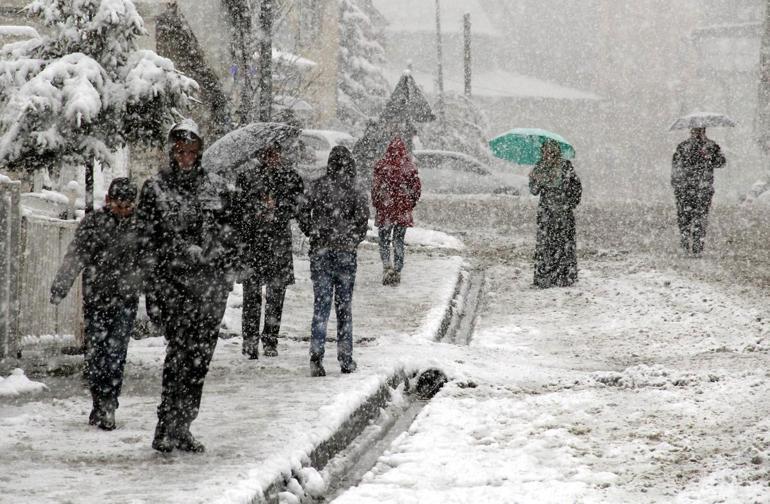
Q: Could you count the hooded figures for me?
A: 3